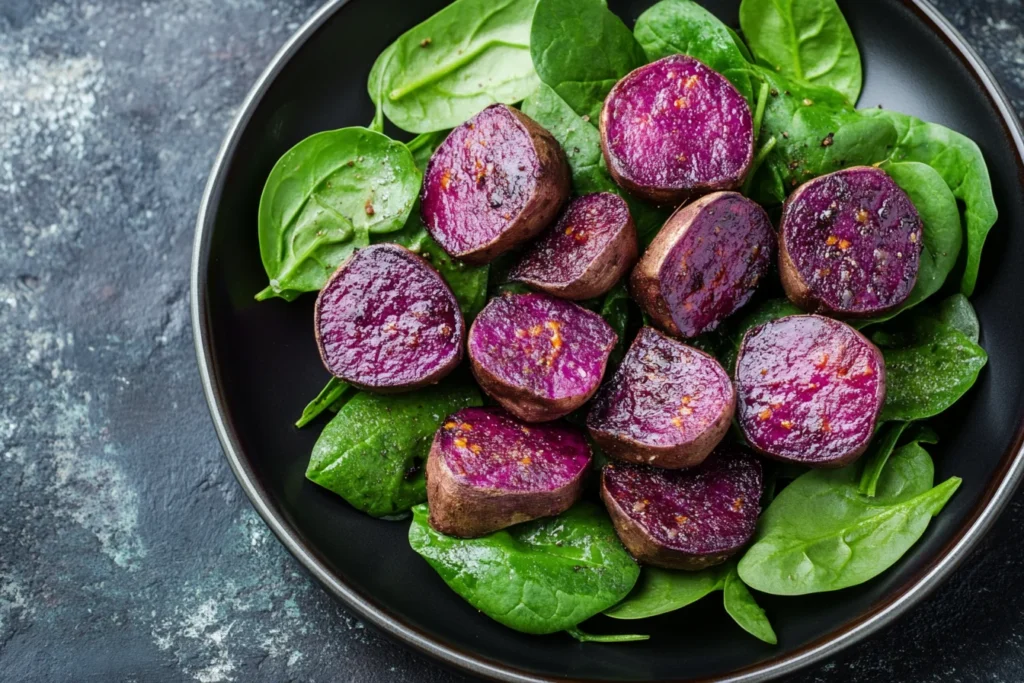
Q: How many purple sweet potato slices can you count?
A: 11